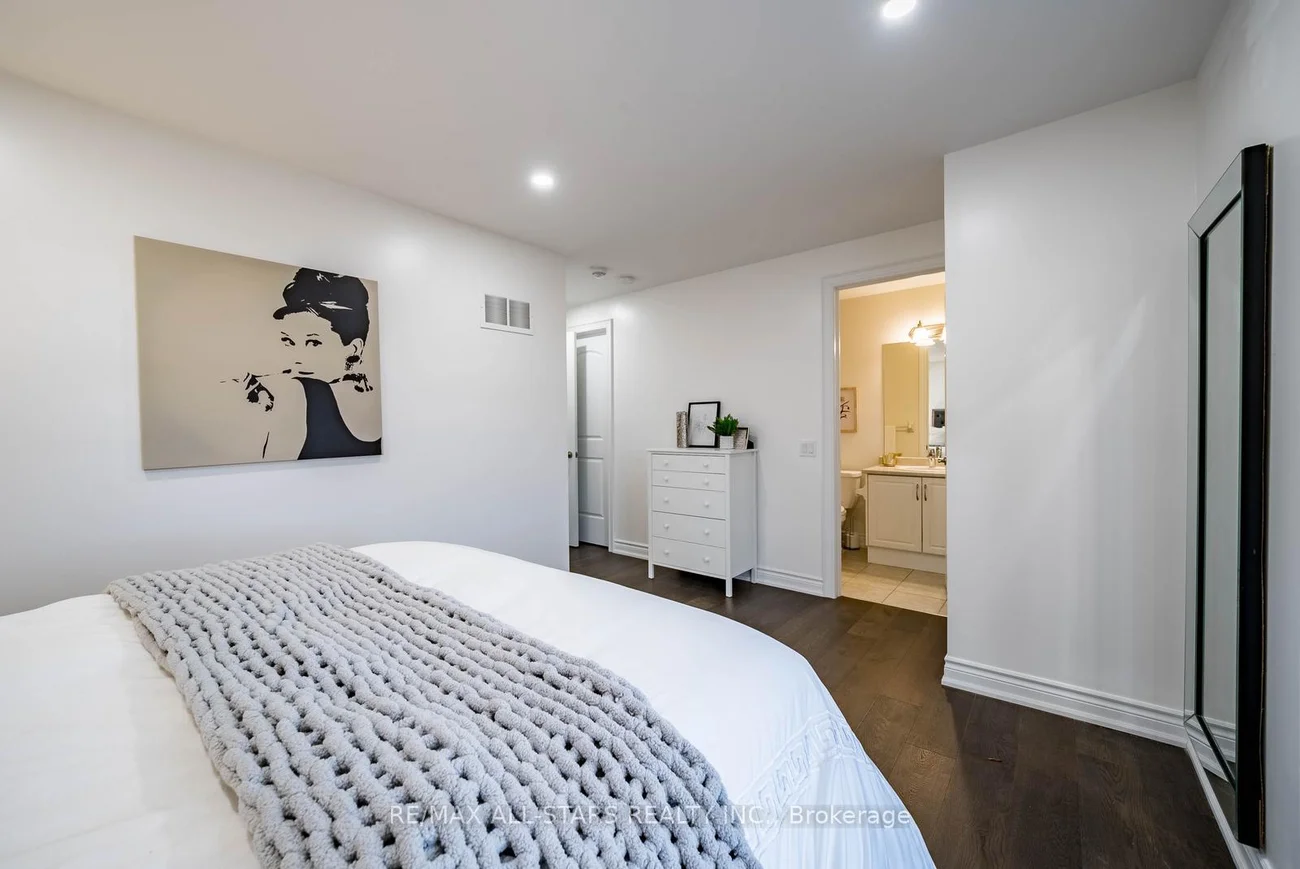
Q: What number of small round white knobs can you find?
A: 10